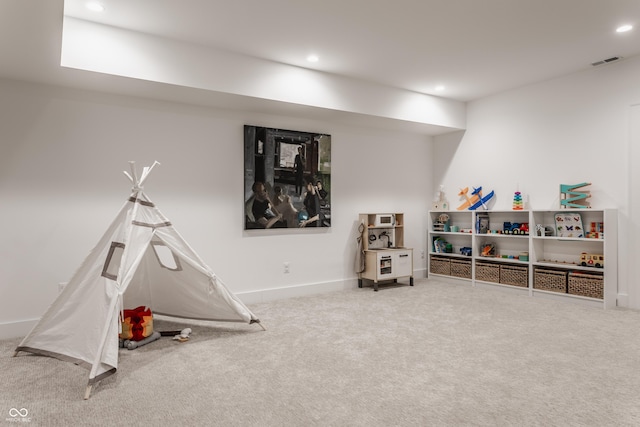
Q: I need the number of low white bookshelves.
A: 3